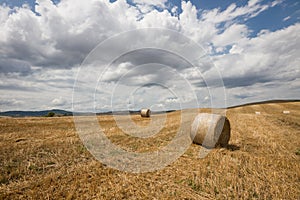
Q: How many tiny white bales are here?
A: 2